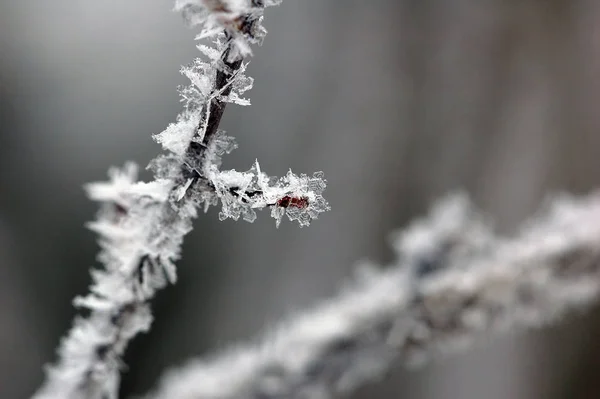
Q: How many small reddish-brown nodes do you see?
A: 1